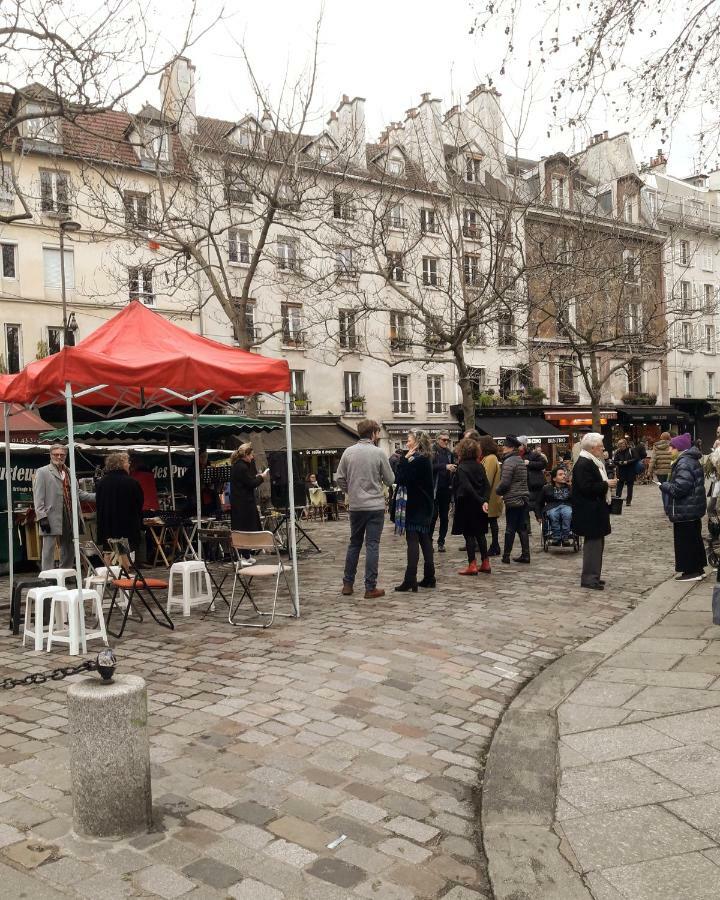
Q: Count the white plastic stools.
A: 5